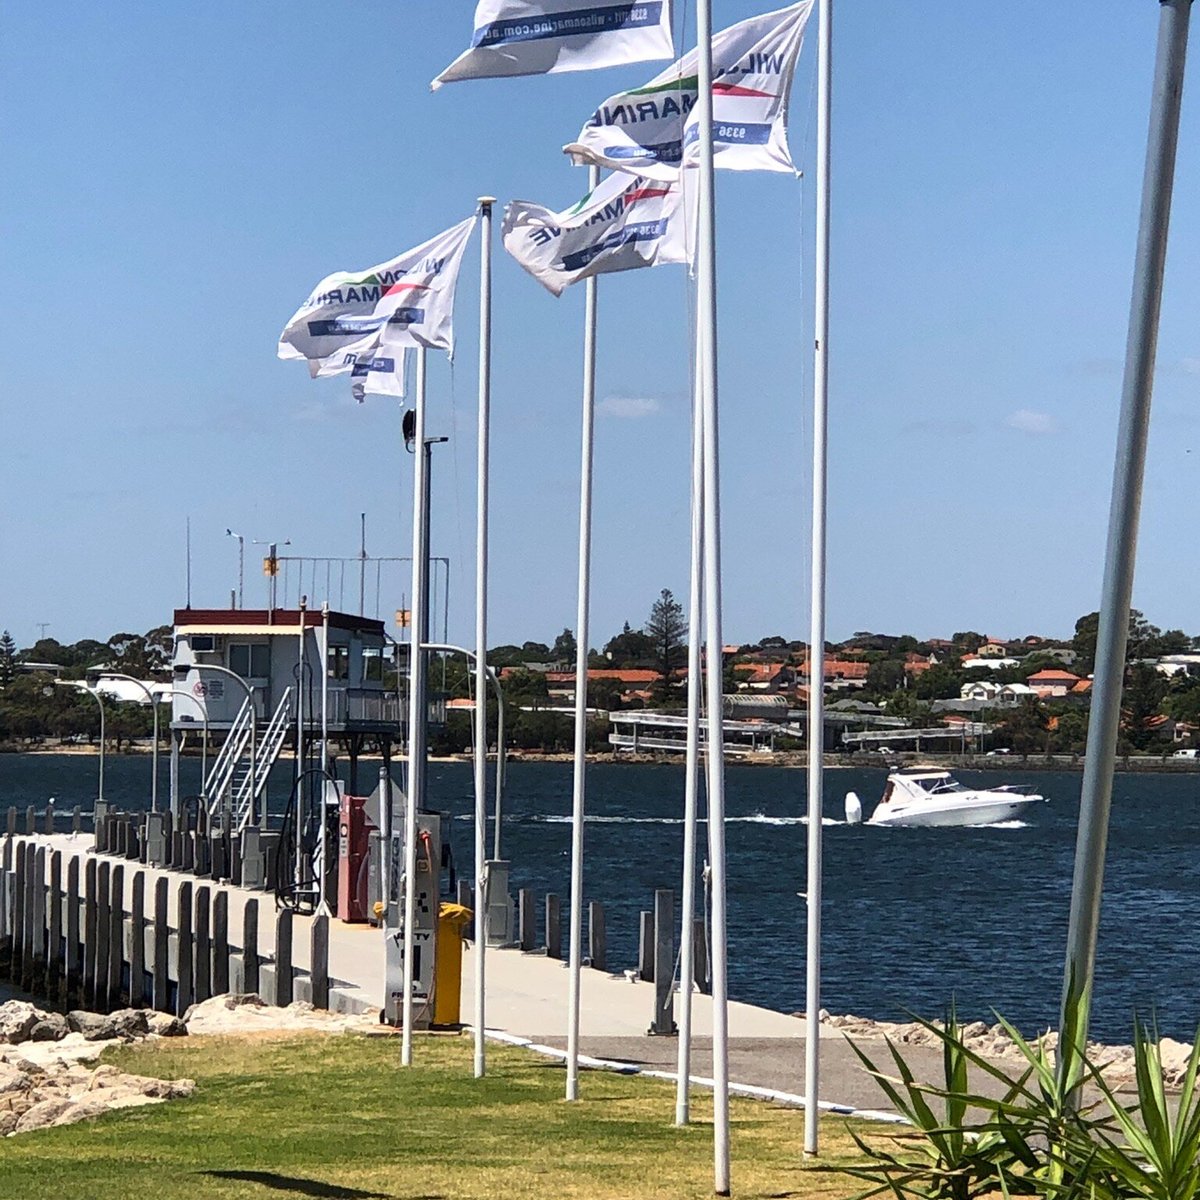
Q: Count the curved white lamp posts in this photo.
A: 5